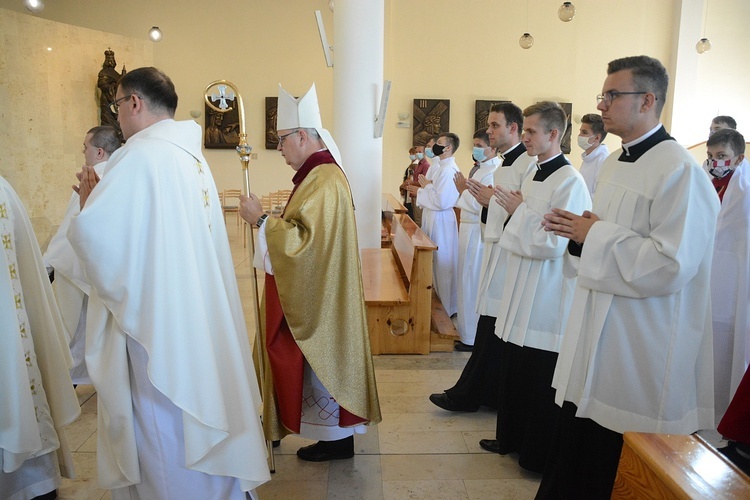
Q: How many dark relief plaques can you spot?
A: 5